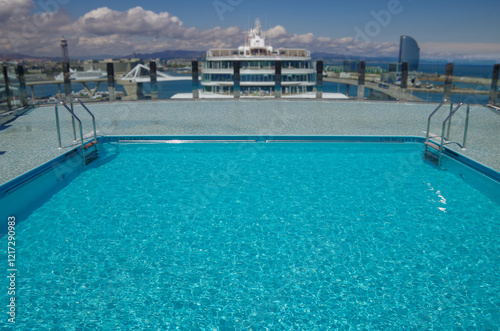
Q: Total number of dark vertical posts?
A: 13